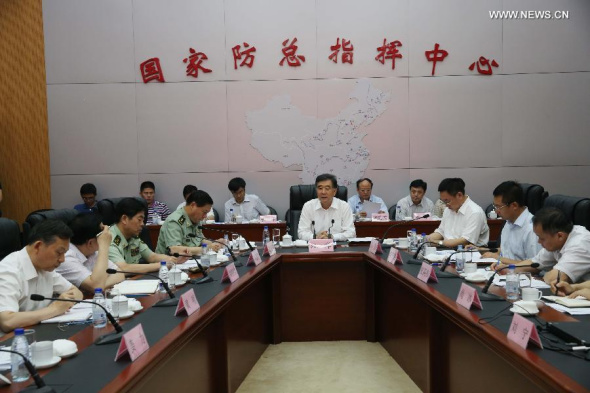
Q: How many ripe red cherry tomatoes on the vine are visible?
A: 0